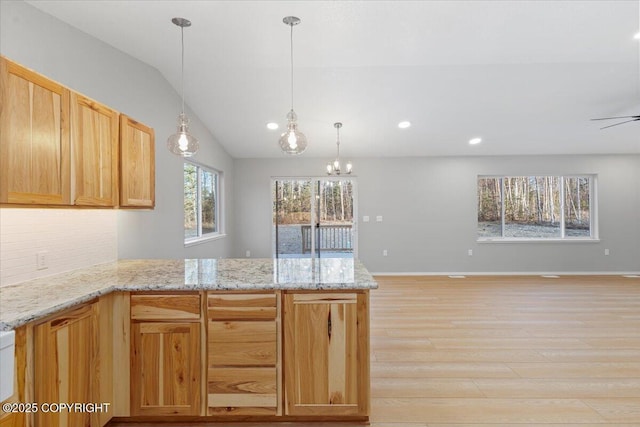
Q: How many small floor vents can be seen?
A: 3